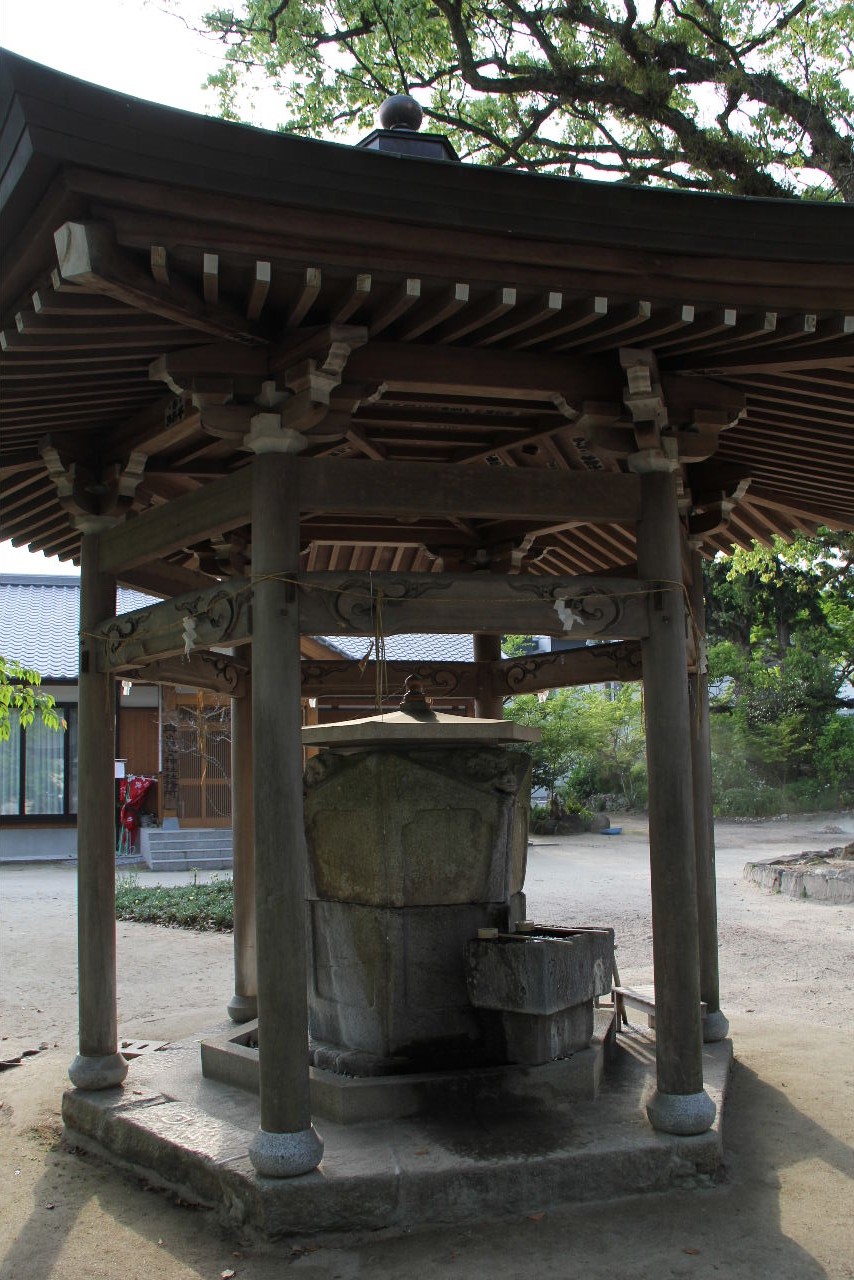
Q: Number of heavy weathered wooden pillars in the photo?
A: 6